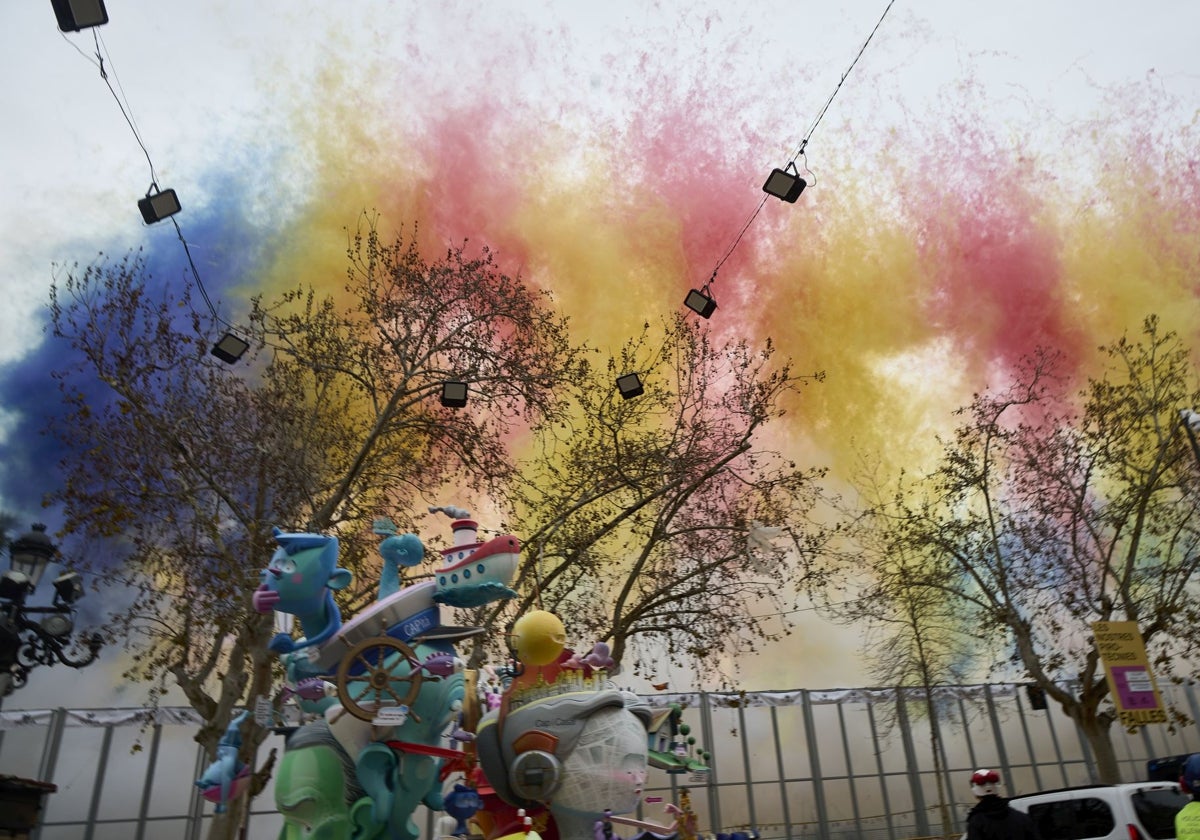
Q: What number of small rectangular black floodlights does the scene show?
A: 7